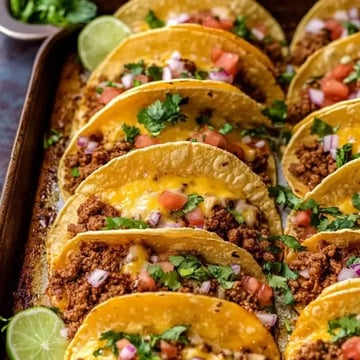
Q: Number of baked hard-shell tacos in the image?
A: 12